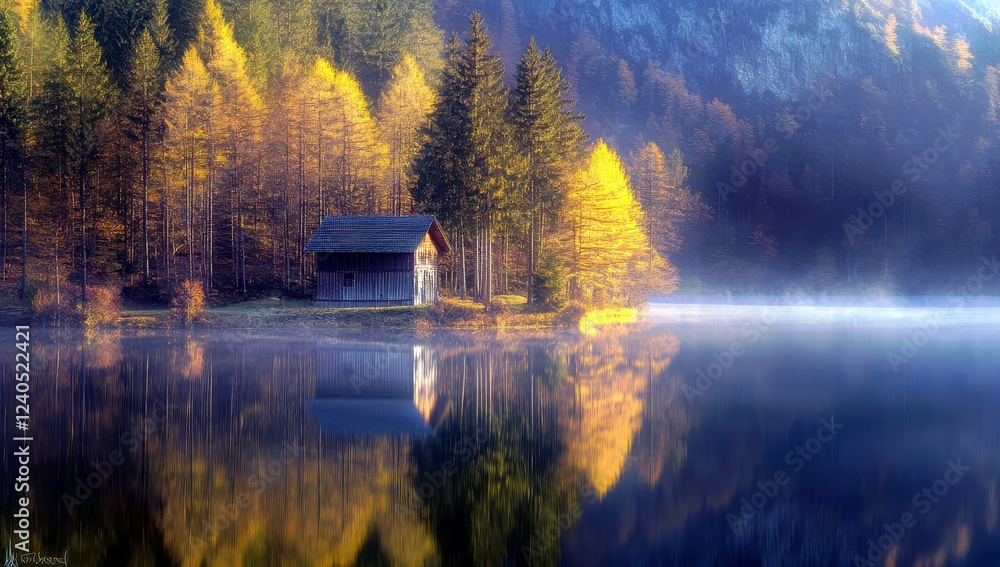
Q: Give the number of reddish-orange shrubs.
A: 3